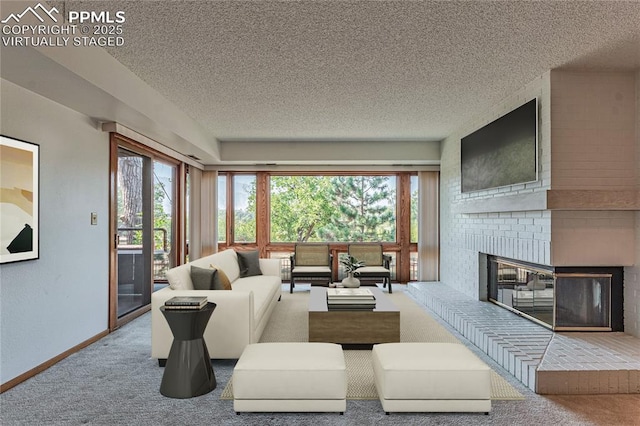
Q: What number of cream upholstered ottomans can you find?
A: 2